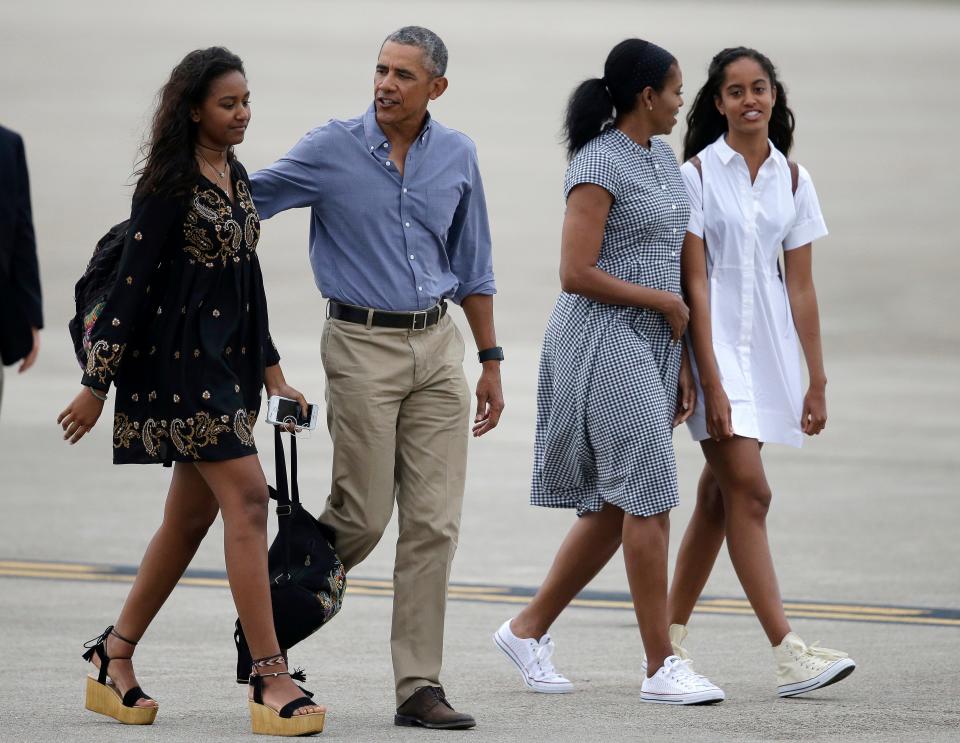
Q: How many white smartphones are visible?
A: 1